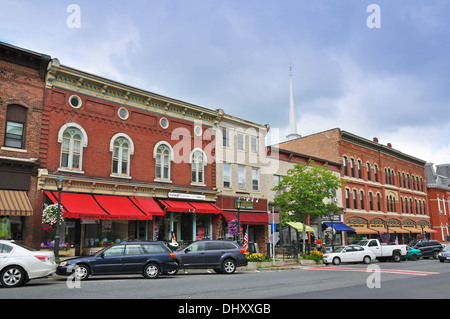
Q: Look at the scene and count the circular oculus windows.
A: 4